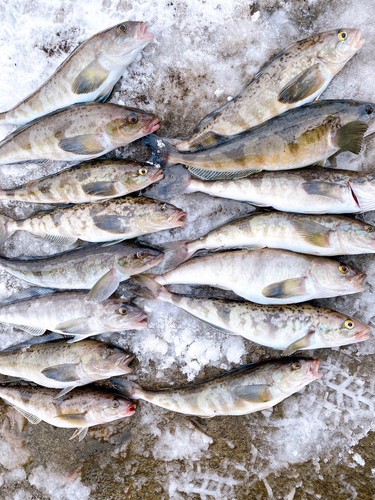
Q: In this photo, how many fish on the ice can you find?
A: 15